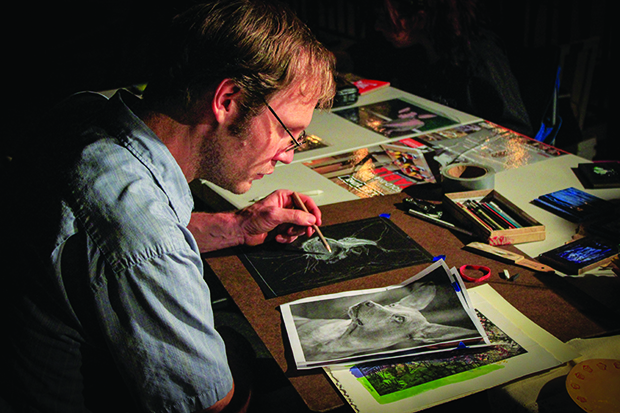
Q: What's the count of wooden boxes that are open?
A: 1